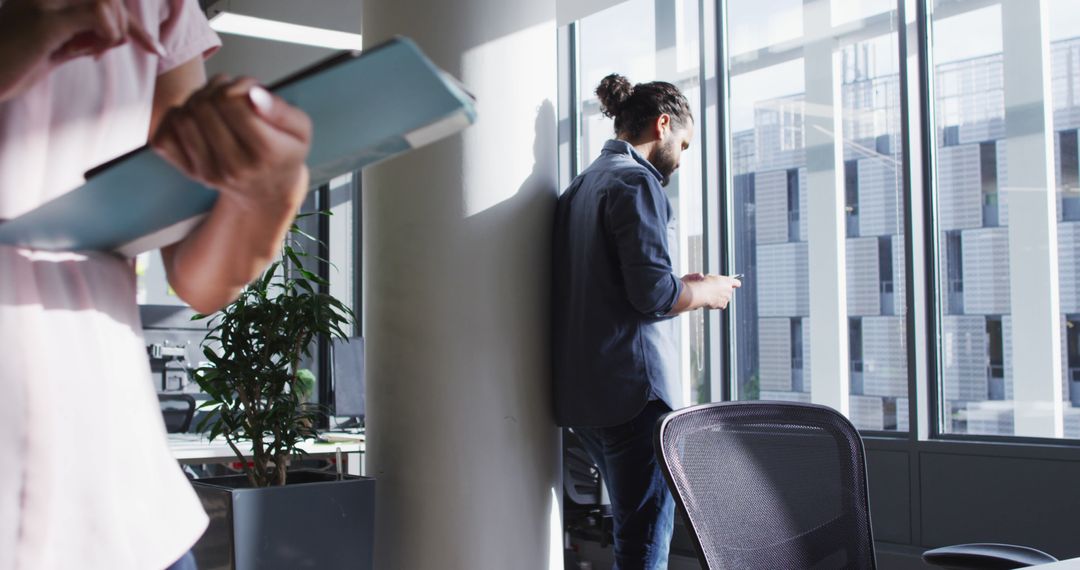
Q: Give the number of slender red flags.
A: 0